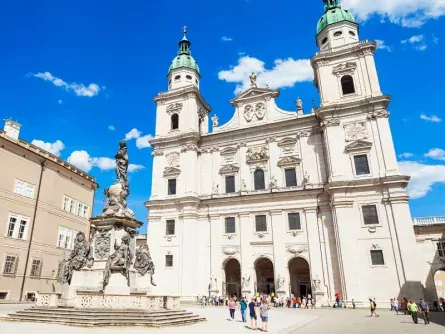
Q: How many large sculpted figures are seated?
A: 3